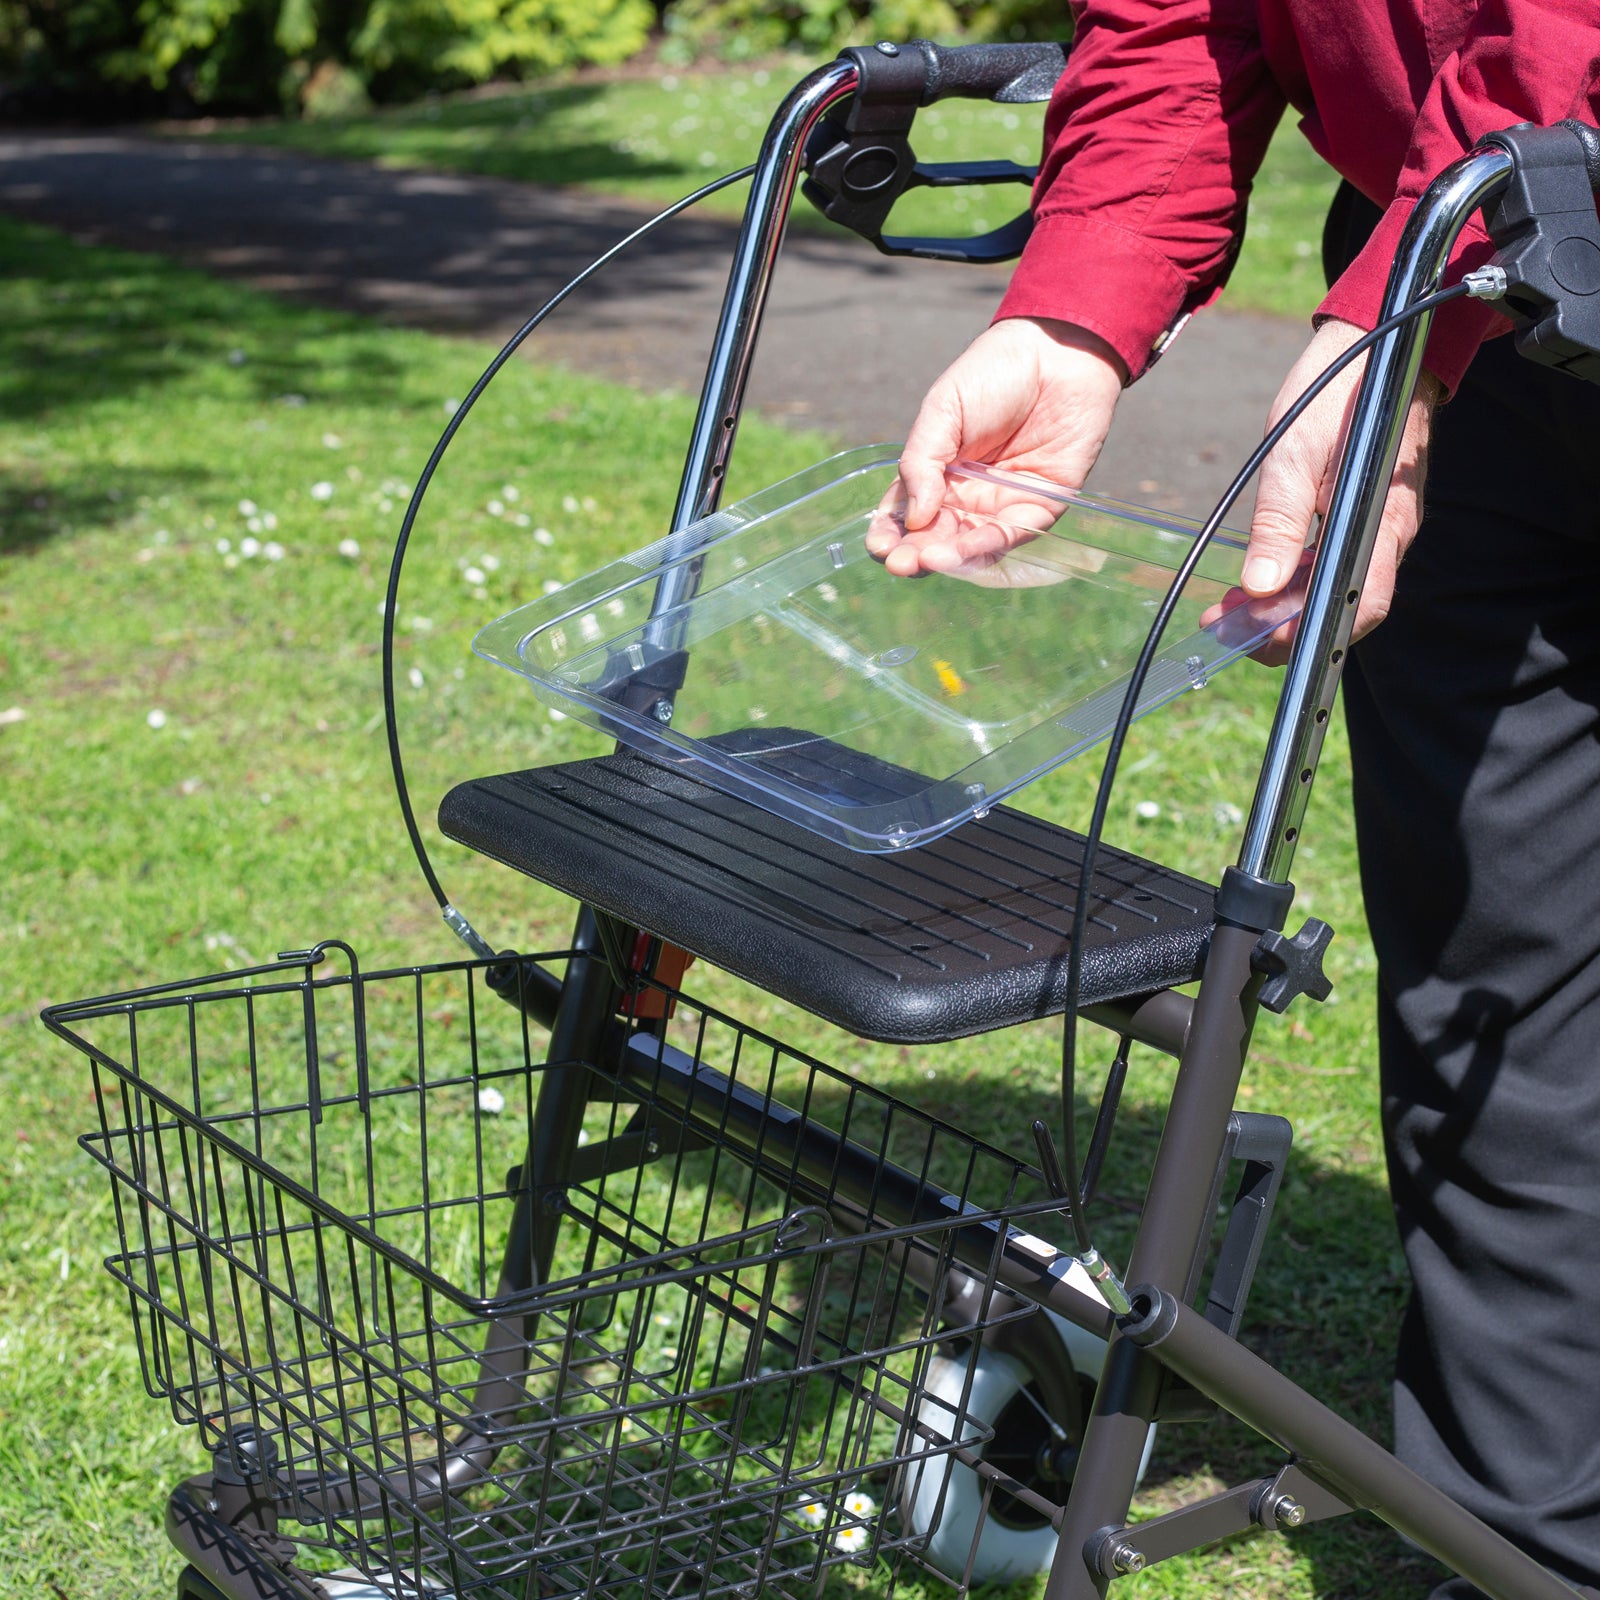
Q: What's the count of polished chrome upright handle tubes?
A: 2